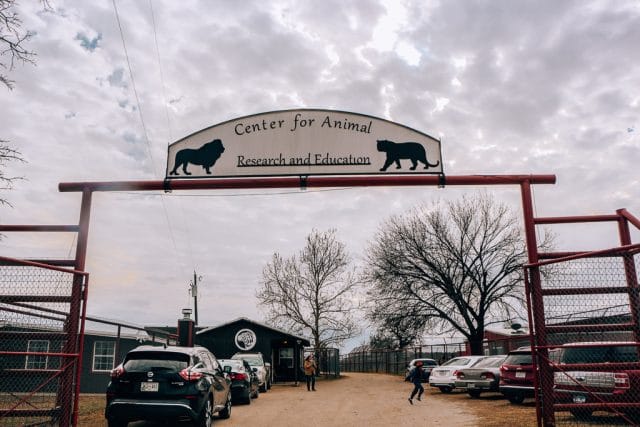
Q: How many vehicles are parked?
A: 8